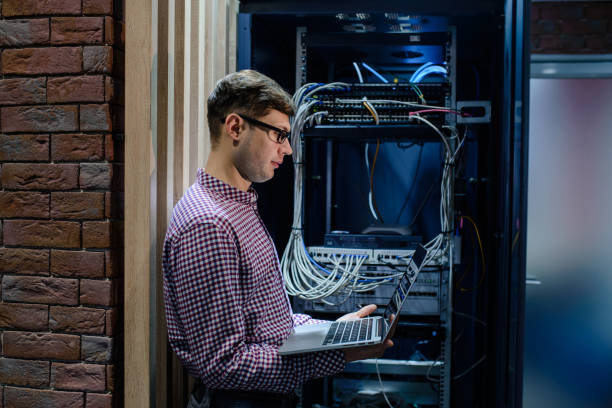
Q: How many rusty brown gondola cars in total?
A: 0